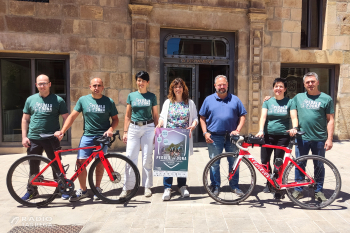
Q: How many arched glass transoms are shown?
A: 1